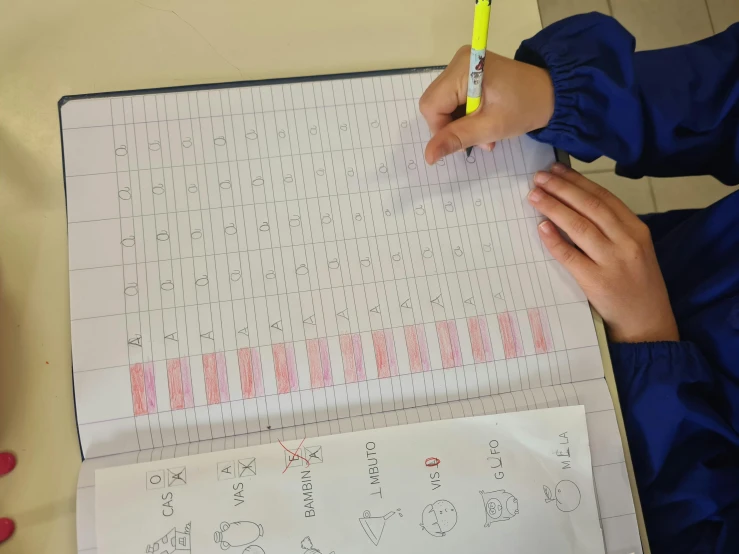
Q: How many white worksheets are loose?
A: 1